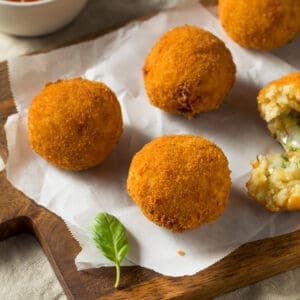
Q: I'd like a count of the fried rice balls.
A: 5